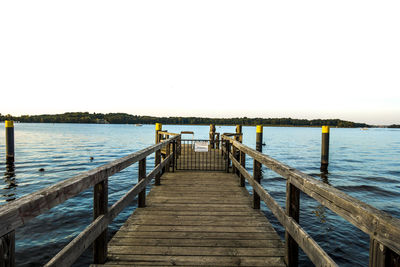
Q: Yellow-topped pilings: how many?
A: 4